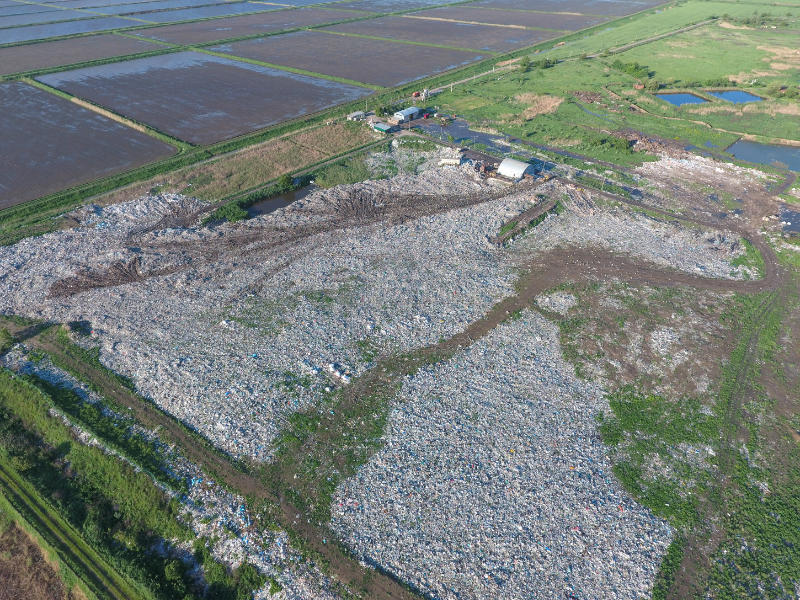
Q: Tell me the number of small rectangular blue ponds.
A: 2